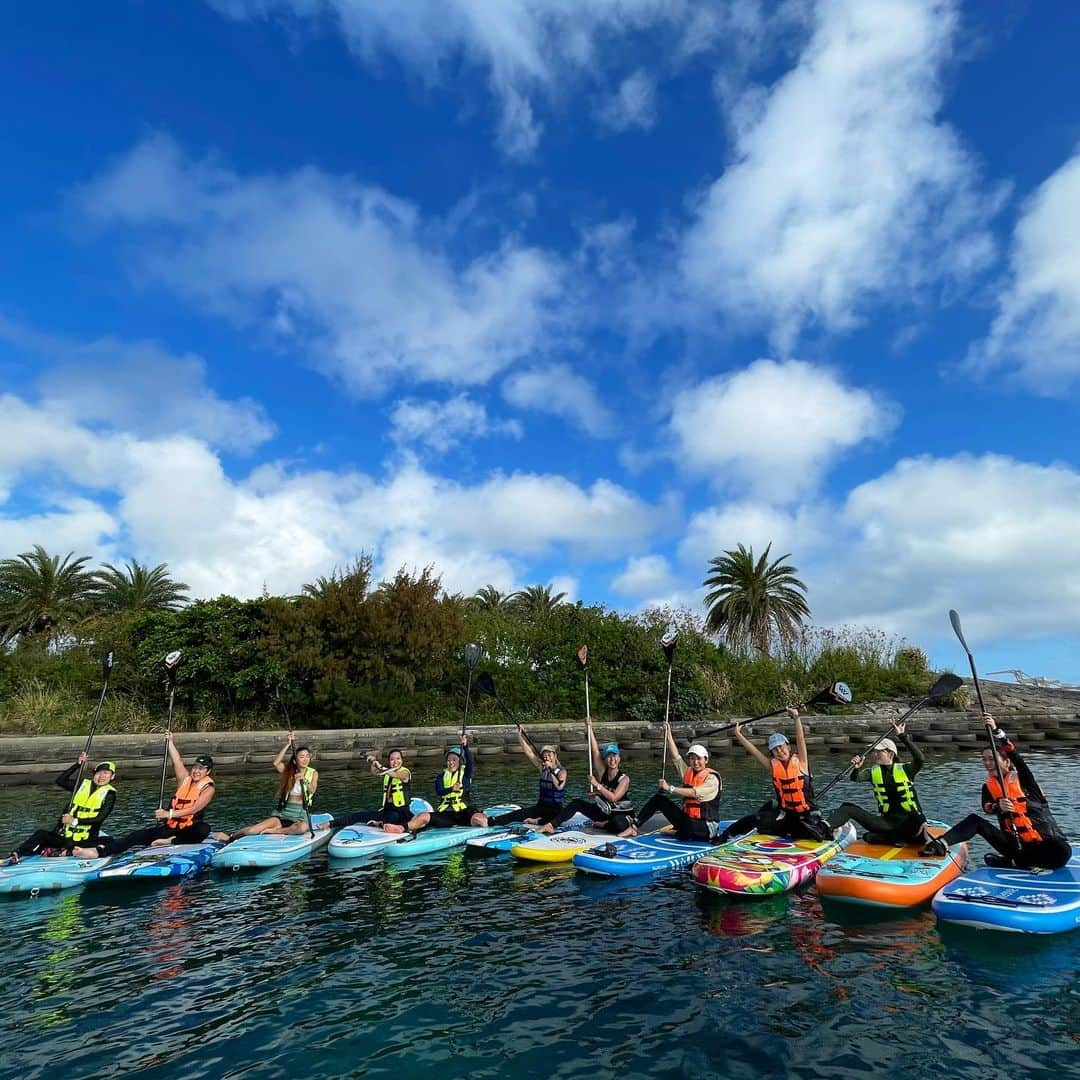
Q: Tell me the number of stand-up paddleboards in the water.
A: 11